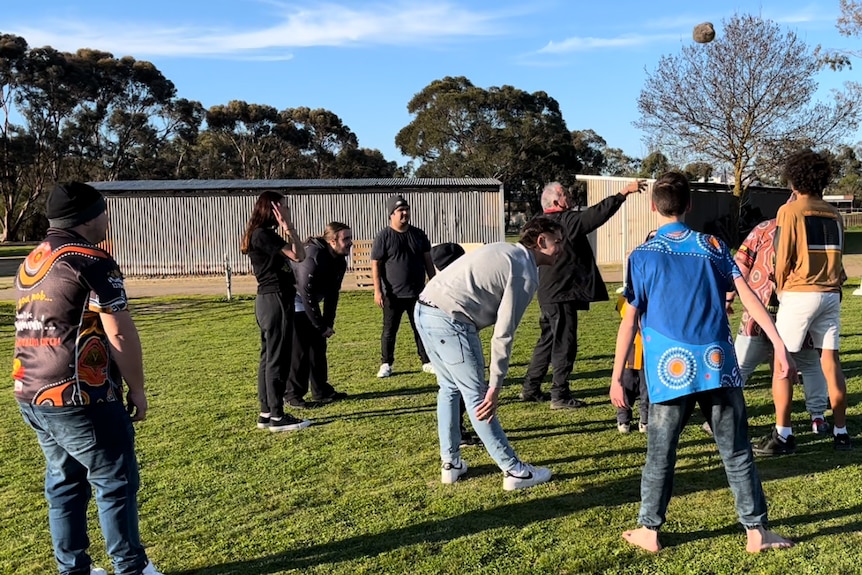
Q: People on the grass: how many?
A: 11